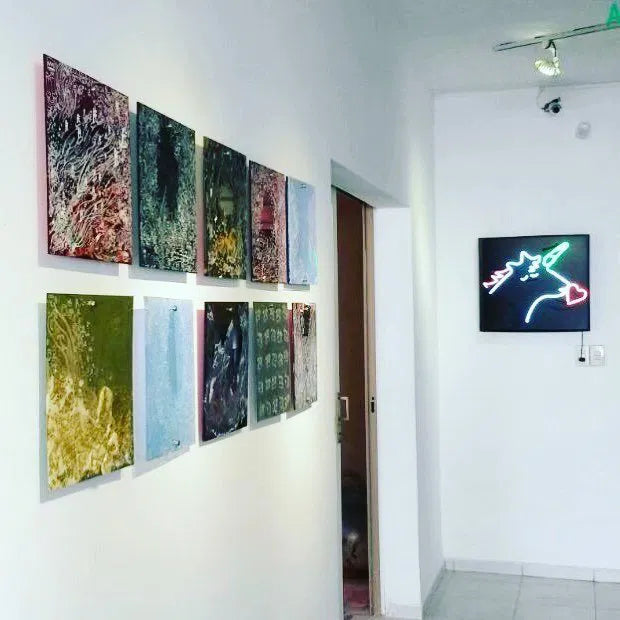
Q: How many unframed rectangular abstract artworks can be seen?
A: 10